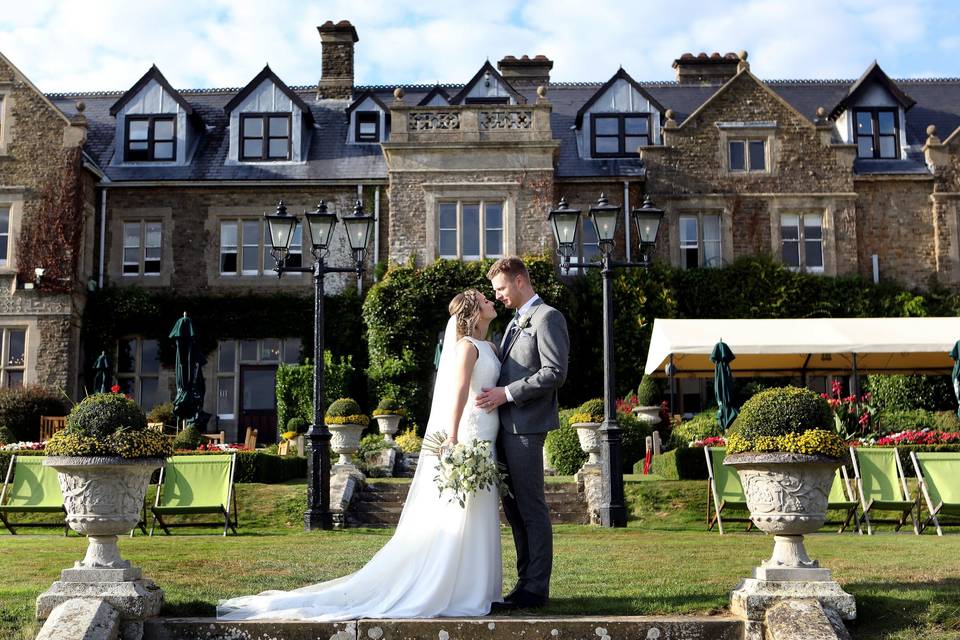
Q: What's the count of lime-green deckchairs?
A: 6